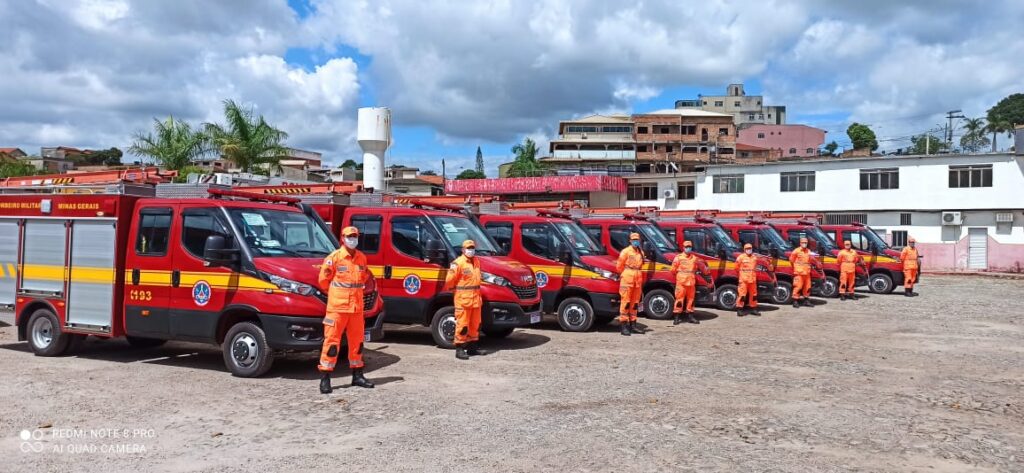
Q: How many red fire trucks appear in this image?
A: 8